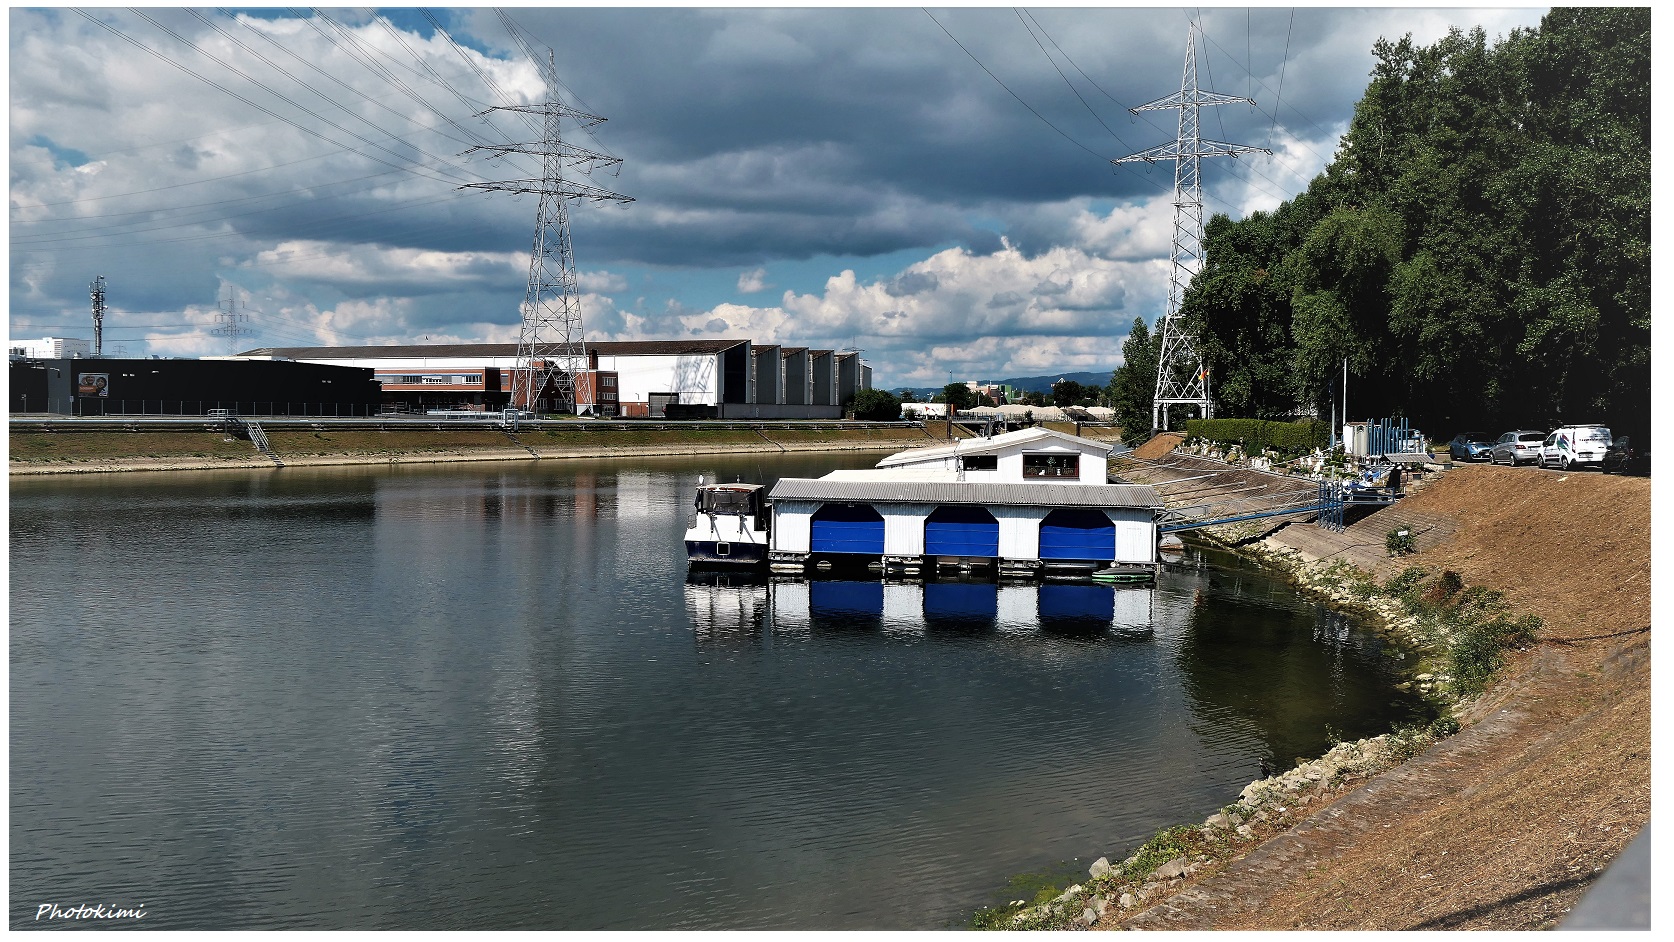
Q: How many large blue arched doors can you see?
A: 3